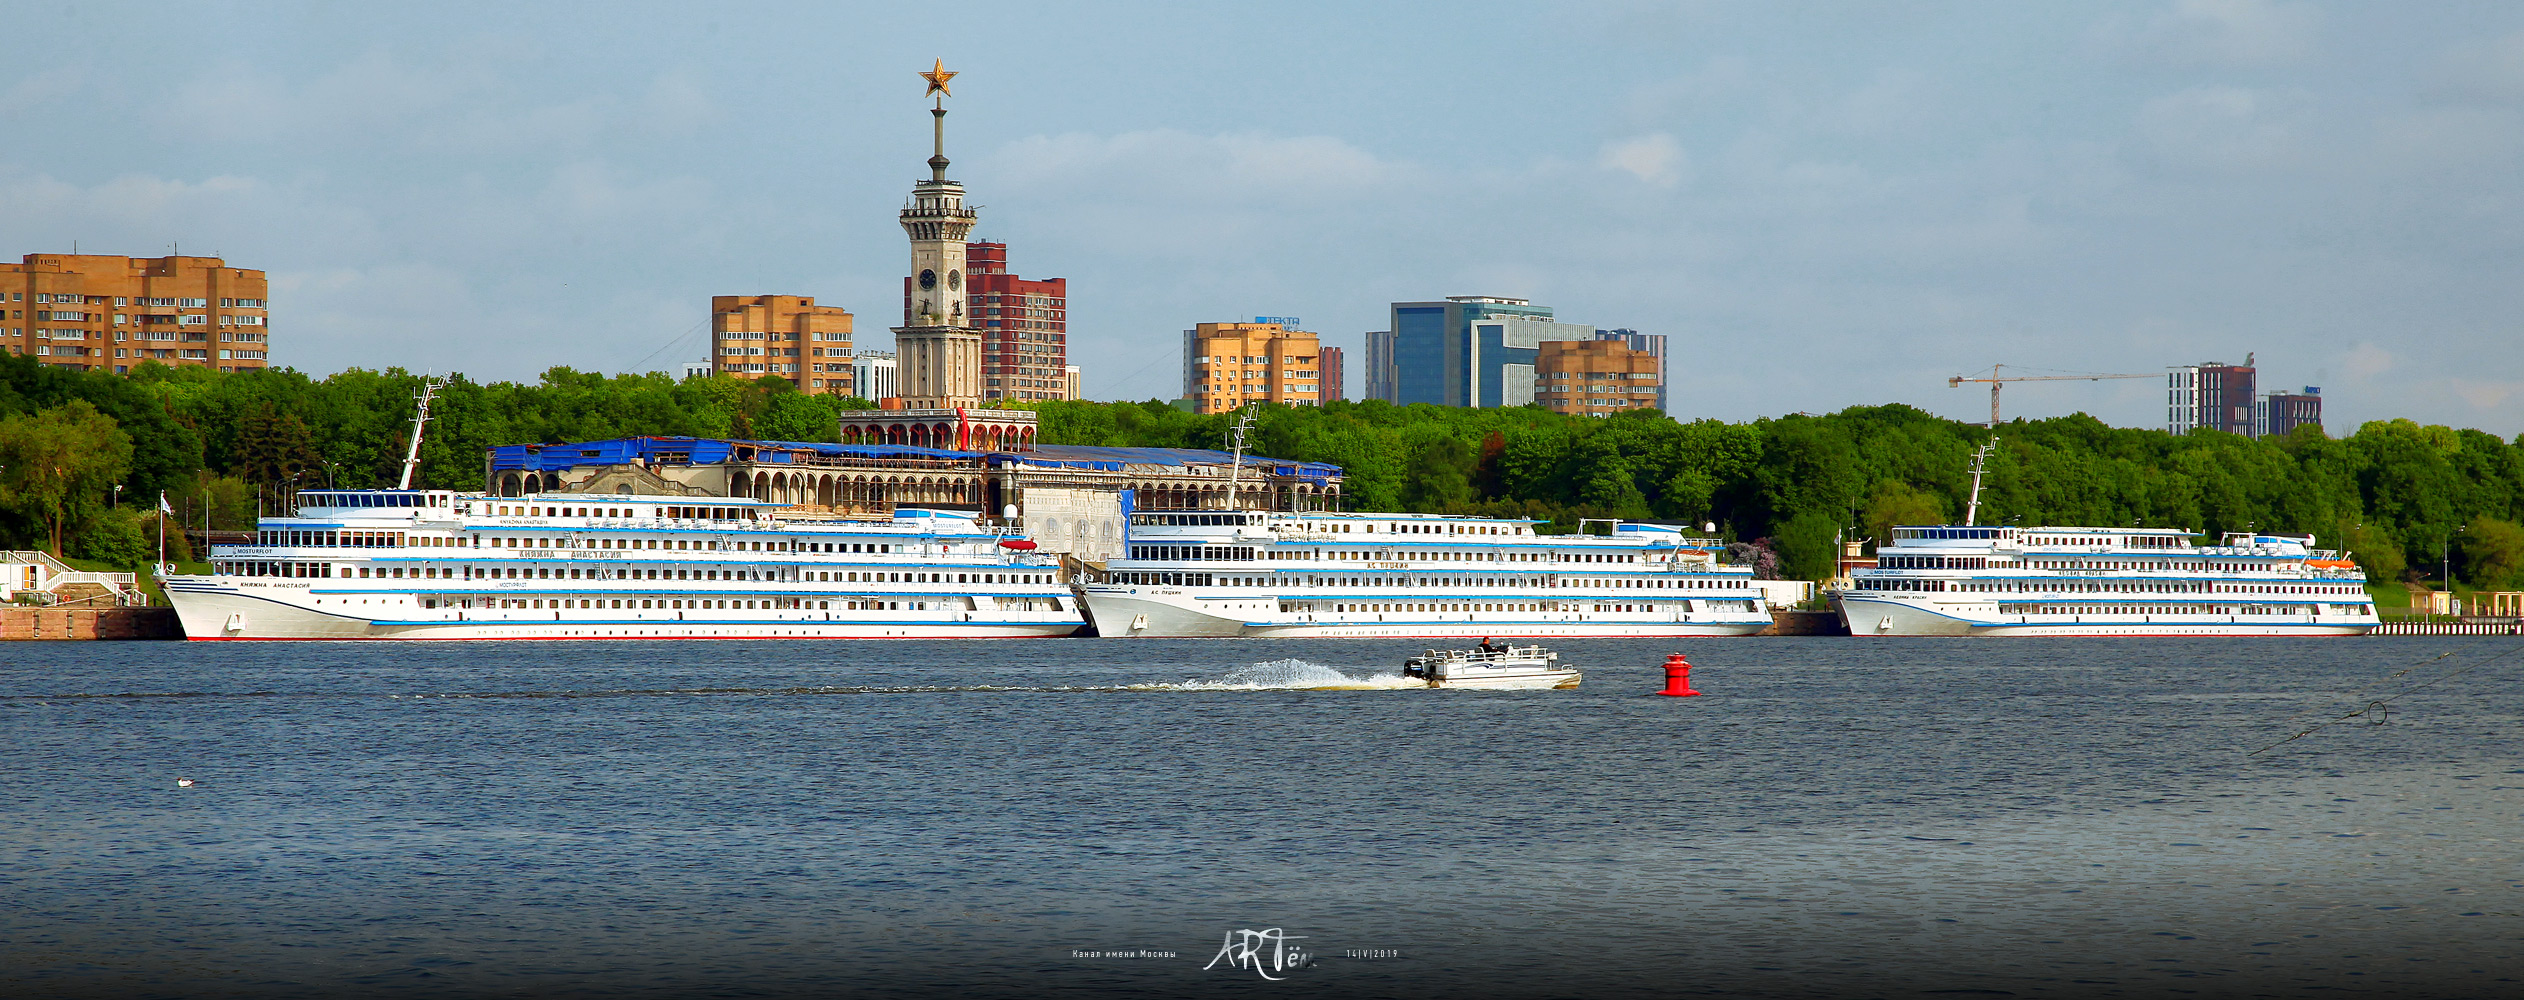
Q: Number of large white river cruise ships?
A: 3